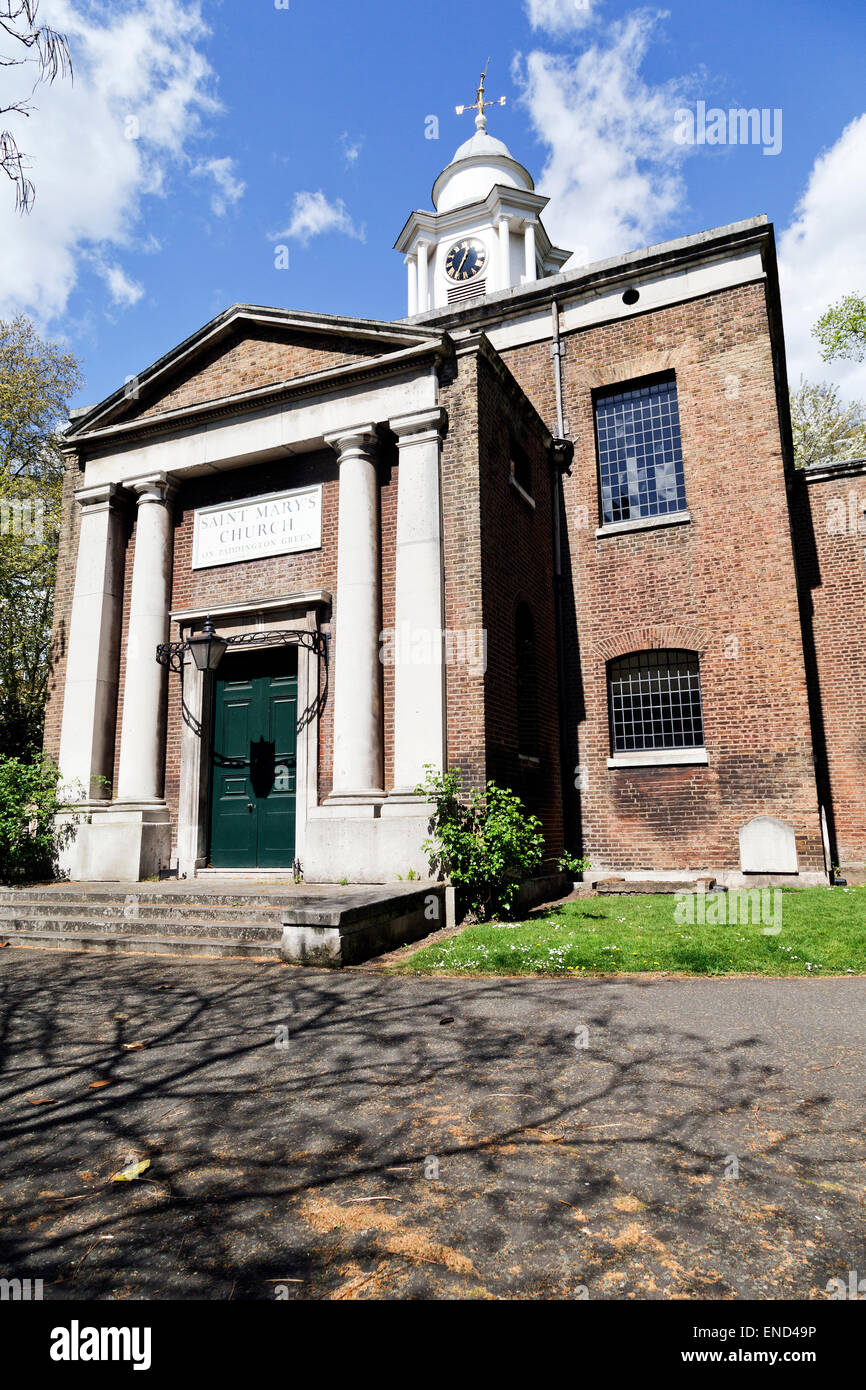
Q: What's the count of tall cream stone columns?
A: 4